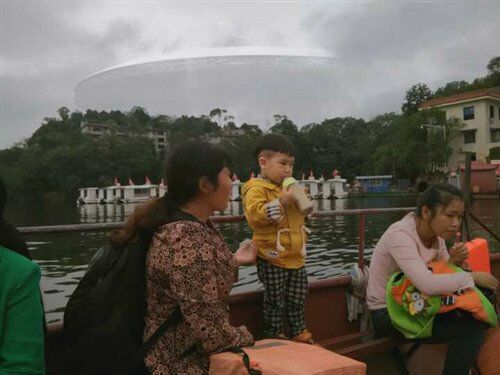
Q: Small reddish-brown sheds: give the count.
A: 1